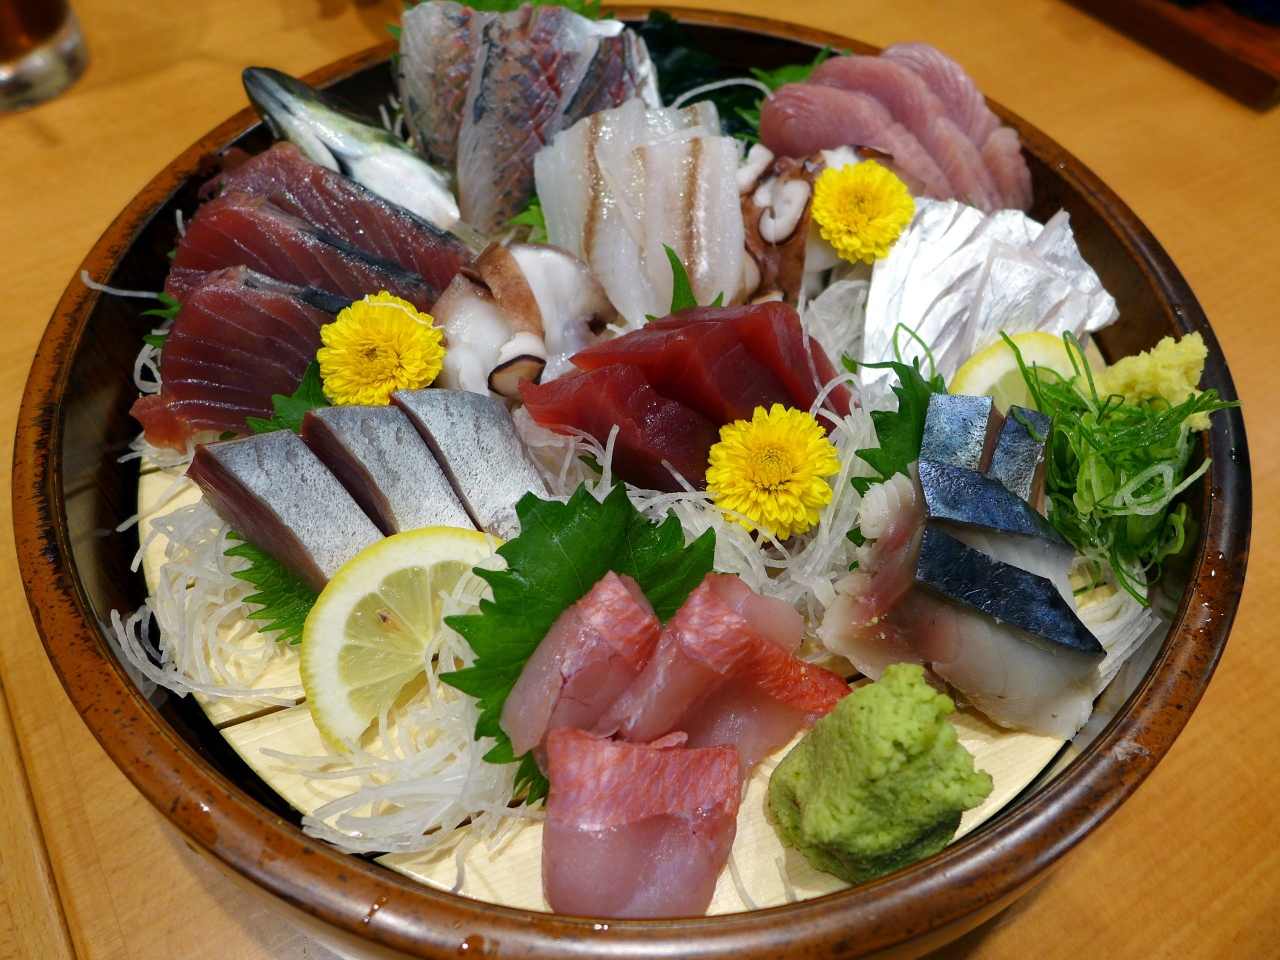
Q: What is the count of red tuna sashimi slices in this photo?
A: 3